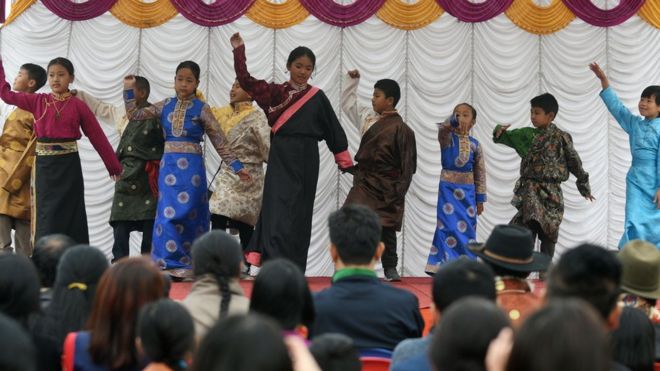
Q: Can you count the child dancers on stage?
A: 10